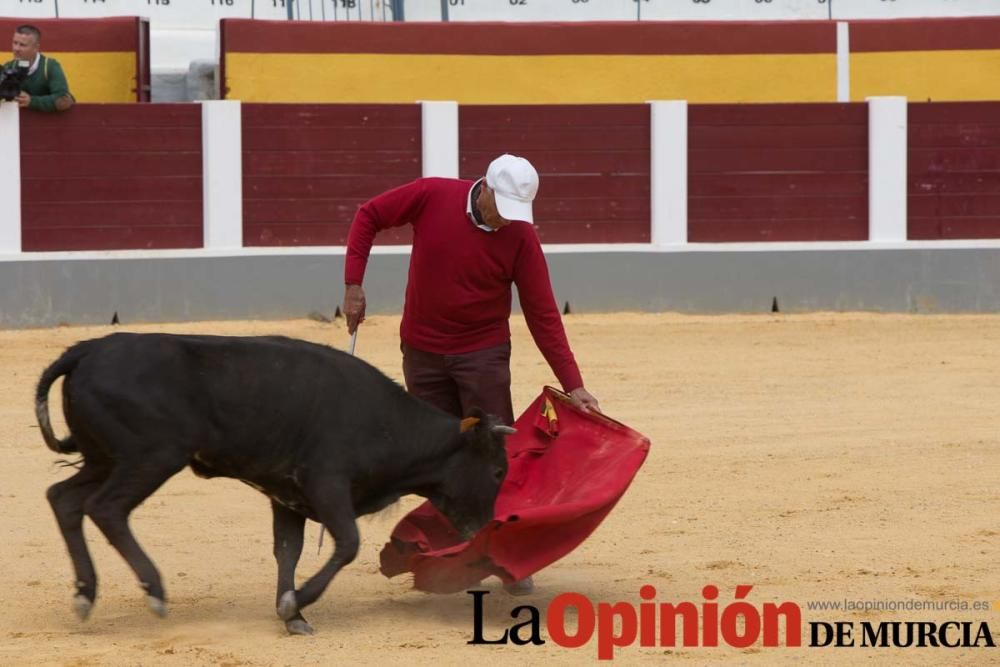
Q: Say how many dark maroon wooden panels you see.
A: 5